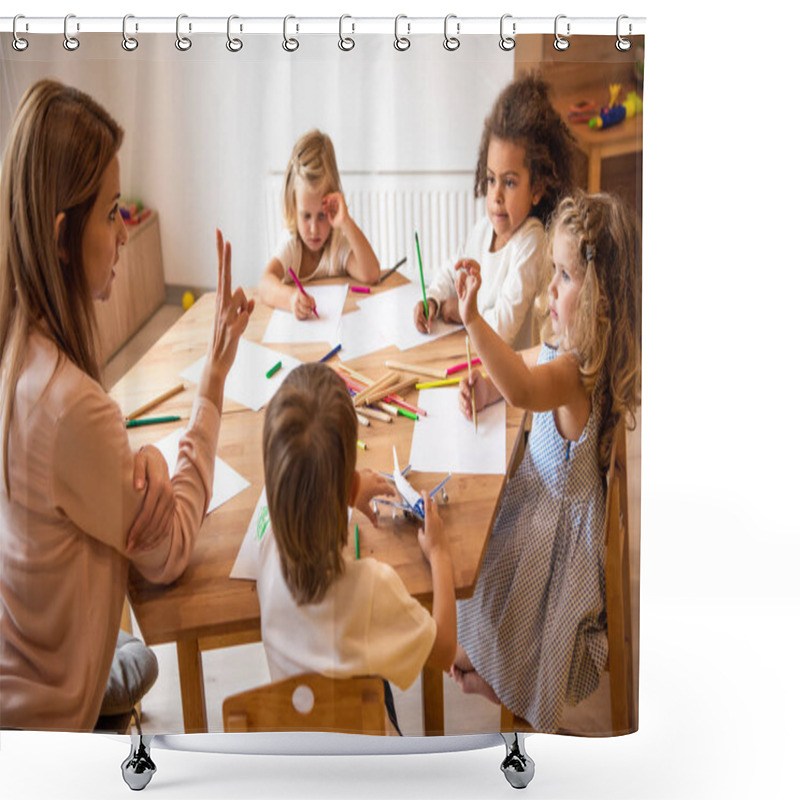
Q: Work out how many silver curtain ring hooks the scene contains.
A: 12